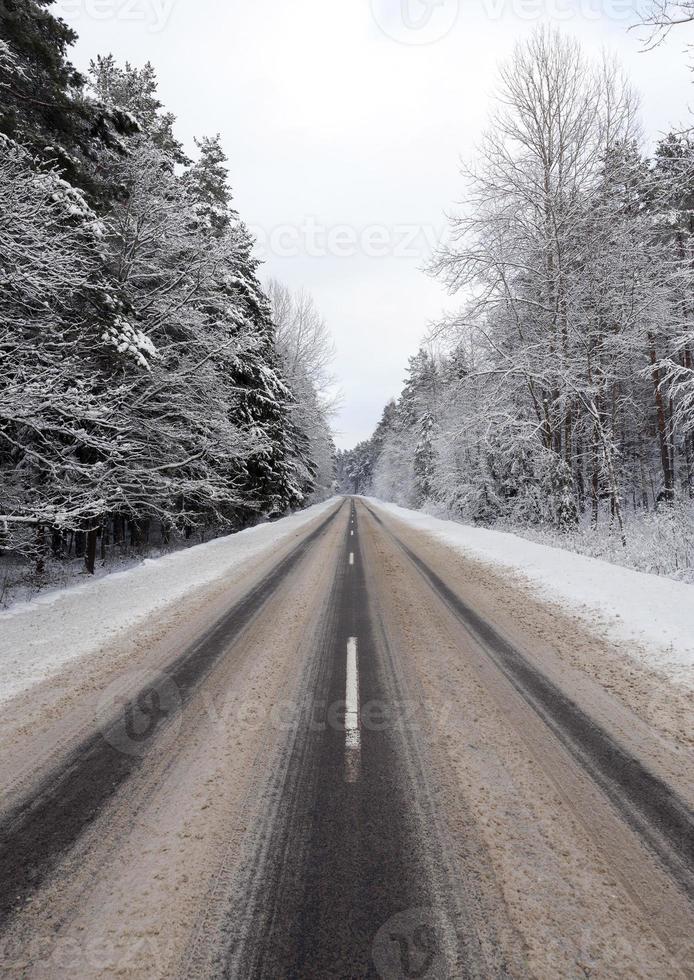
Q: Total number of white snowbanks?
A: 2